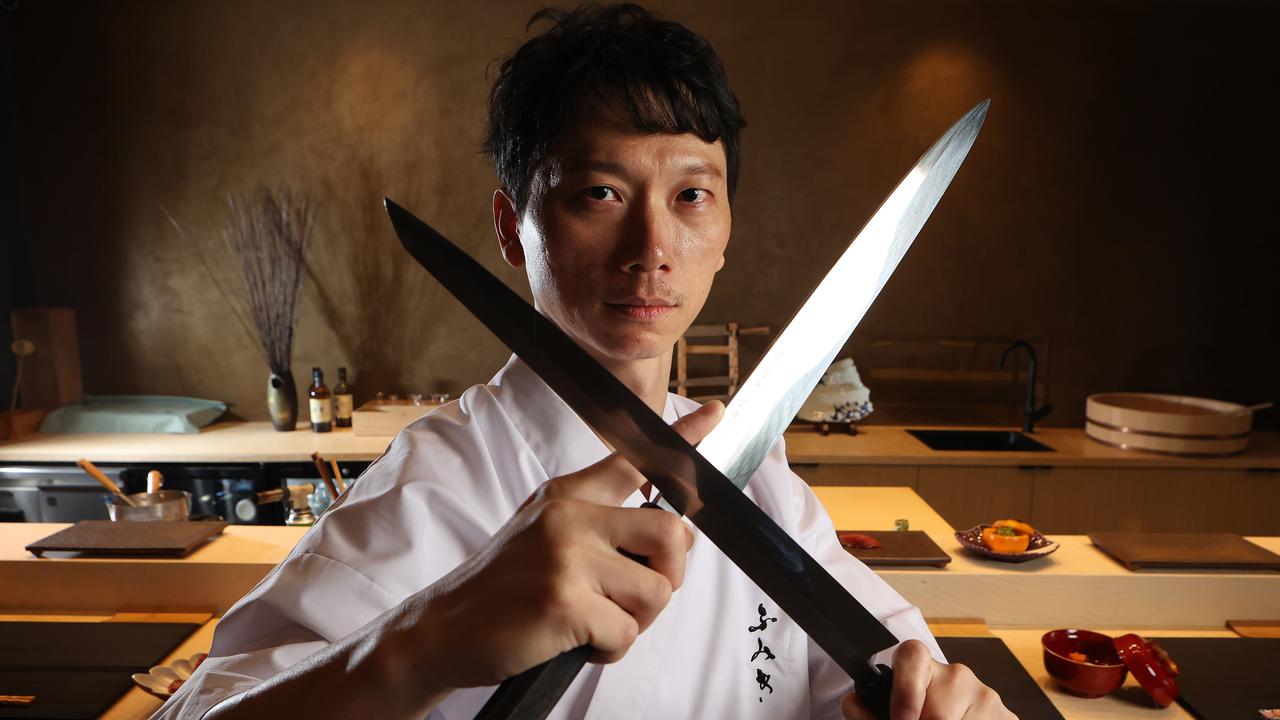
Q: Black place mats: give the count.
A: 3